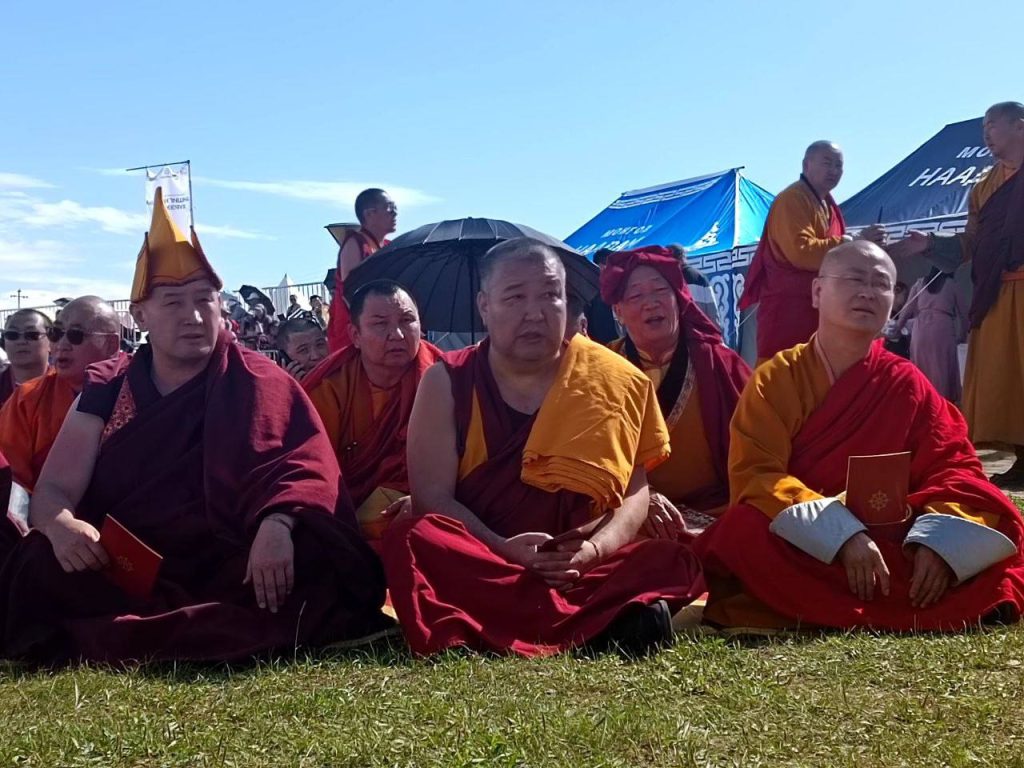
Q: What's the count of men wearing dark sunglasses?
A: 2